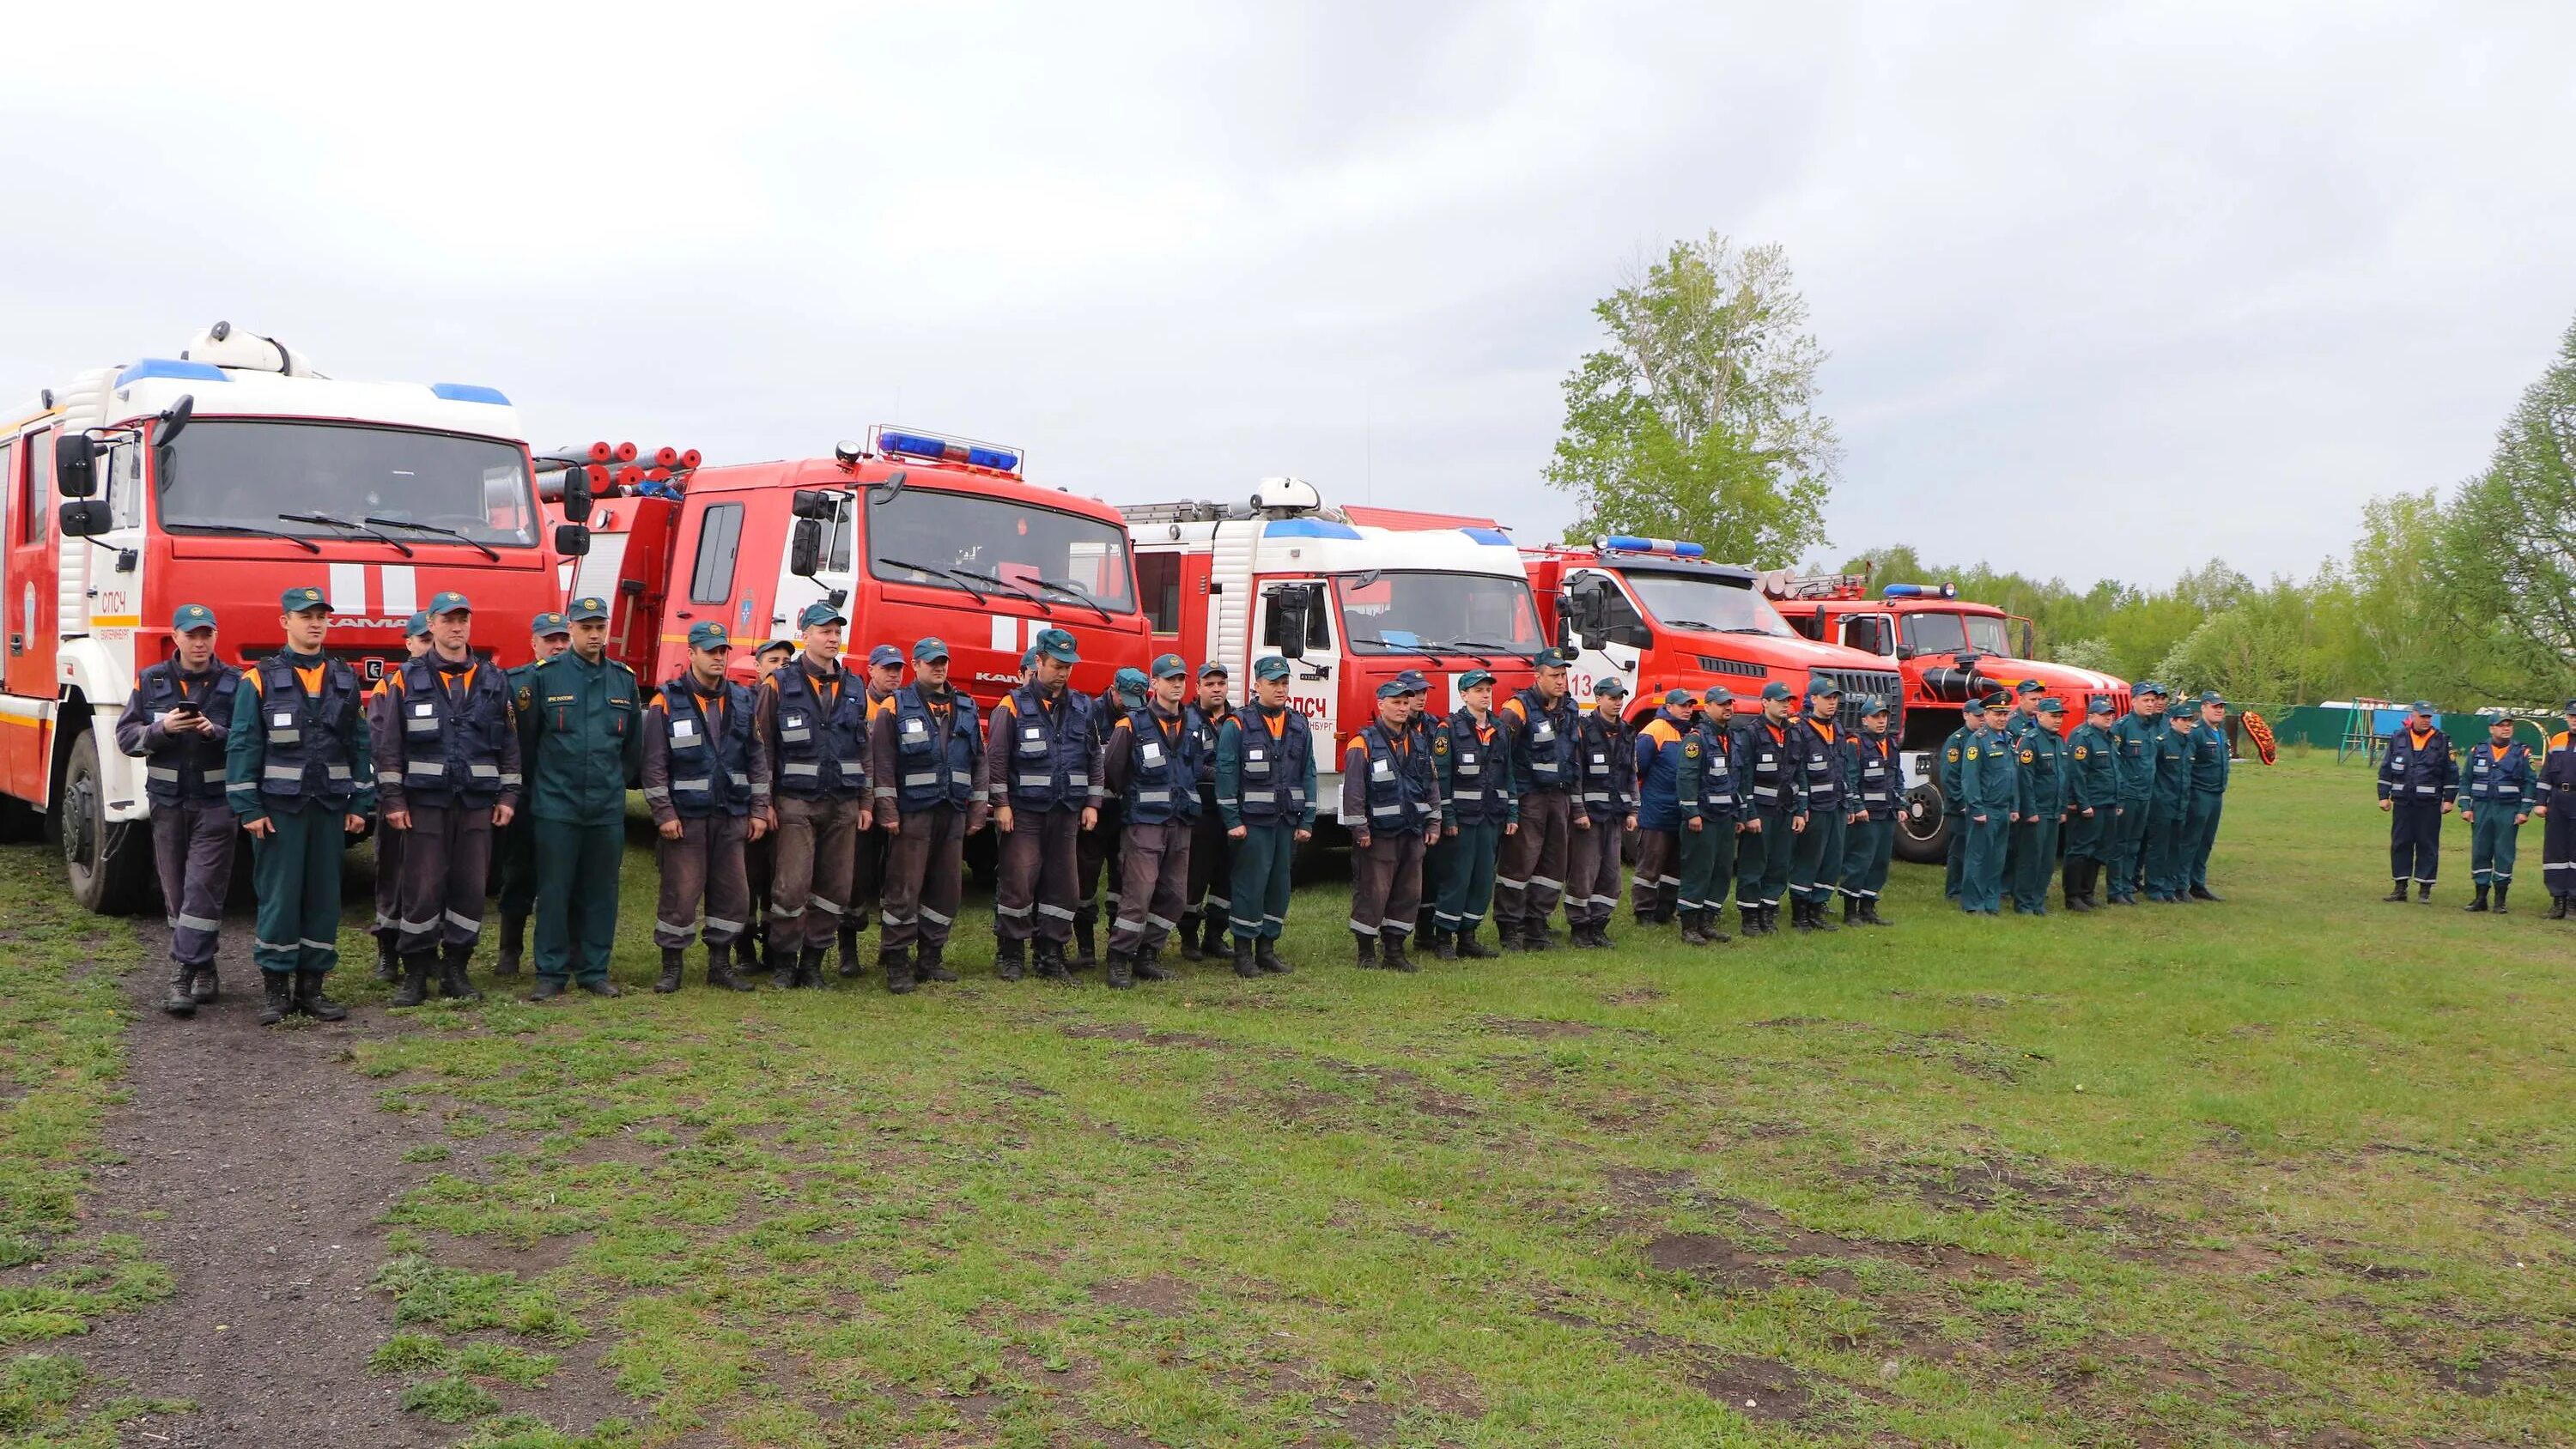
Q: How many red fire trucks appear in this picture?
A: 5